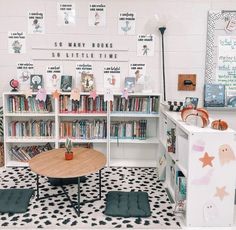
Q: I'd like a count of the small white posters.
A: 11